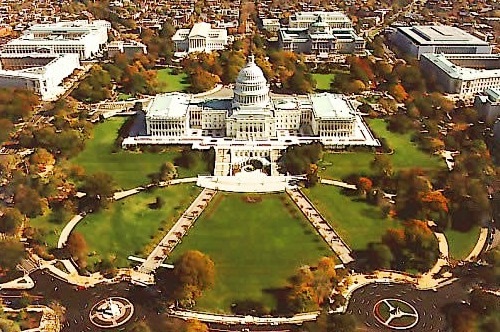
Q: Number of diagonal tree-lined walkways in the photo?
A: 2